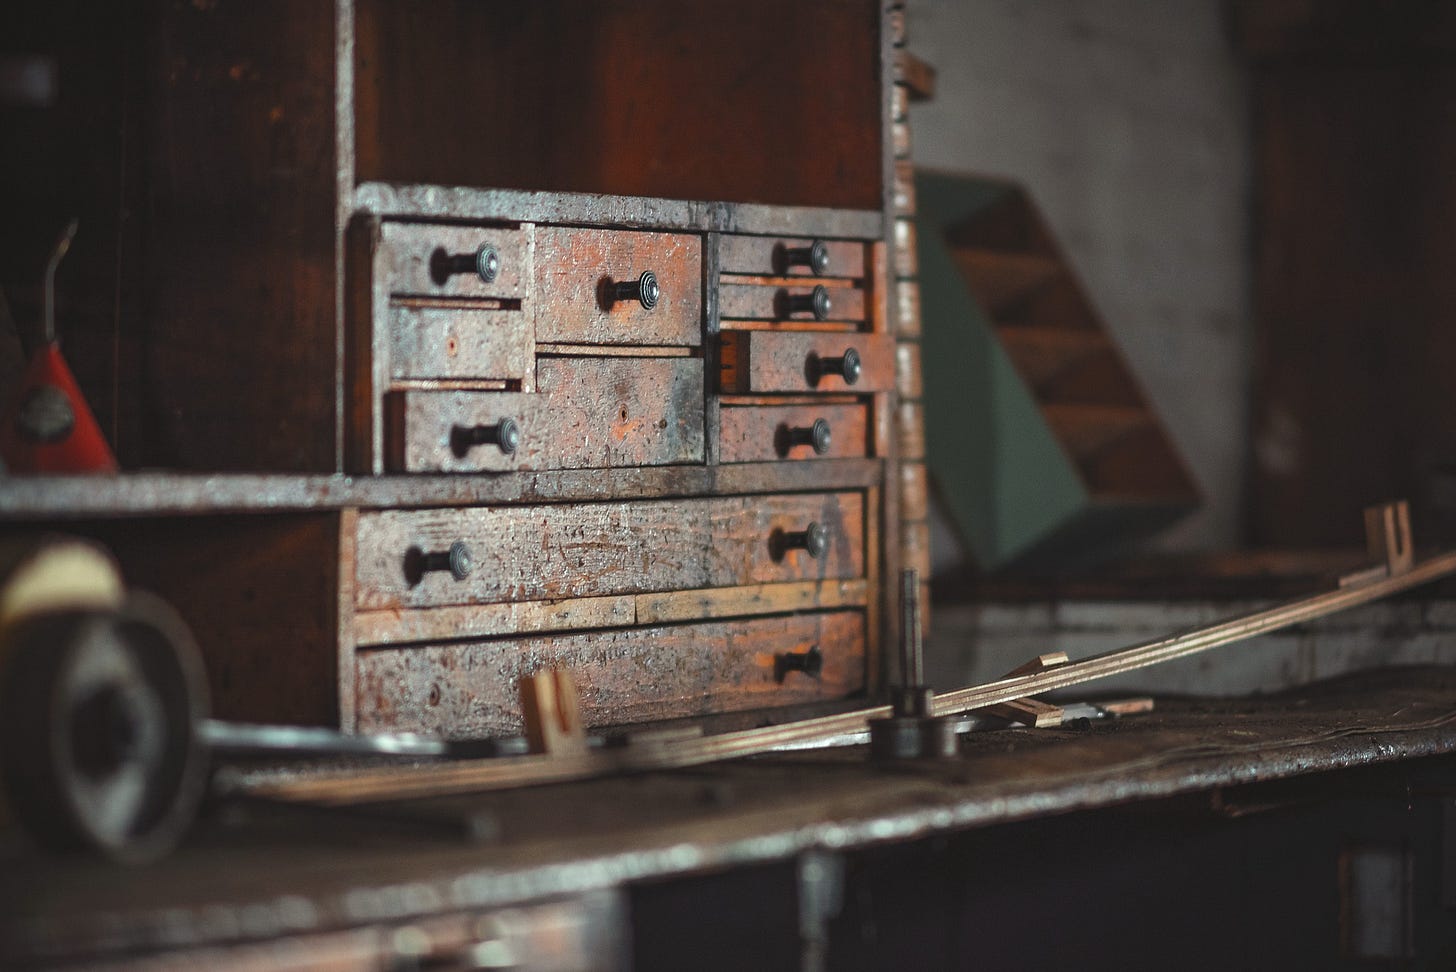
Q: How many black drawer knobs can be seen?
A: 10